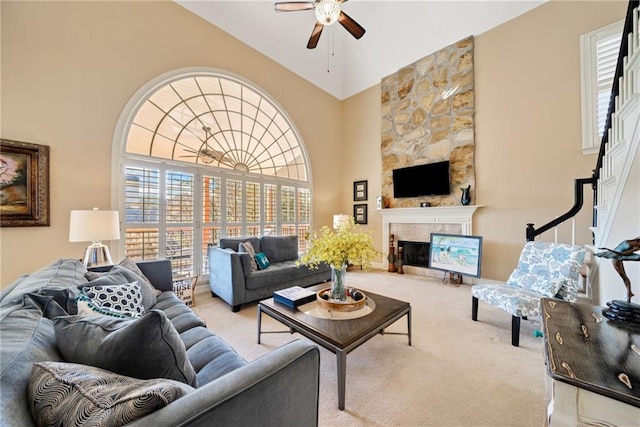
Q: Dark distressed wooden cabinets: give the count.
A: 1